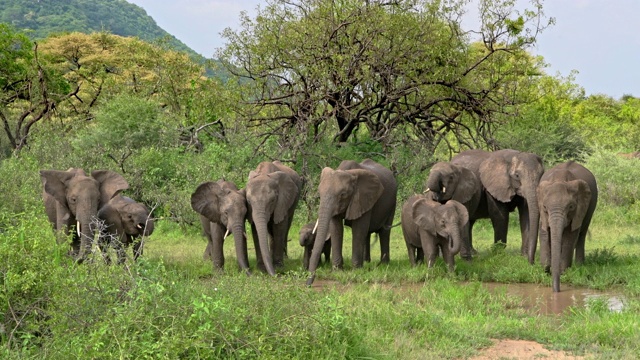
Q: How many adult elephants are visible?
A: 7